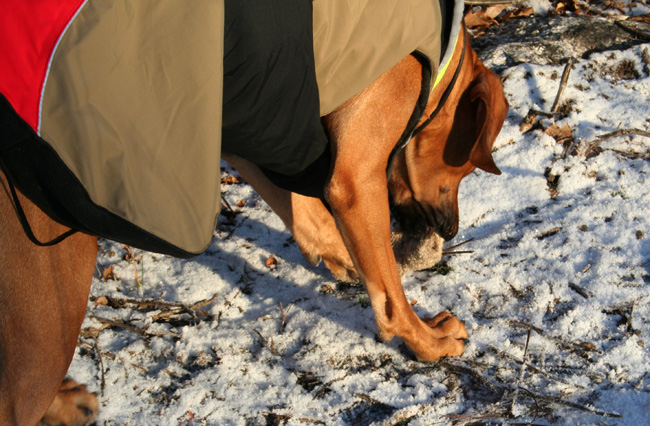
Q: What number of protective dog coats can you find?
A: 1